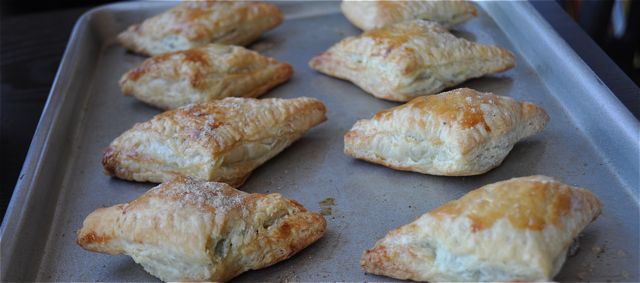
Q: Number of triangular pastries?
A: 8